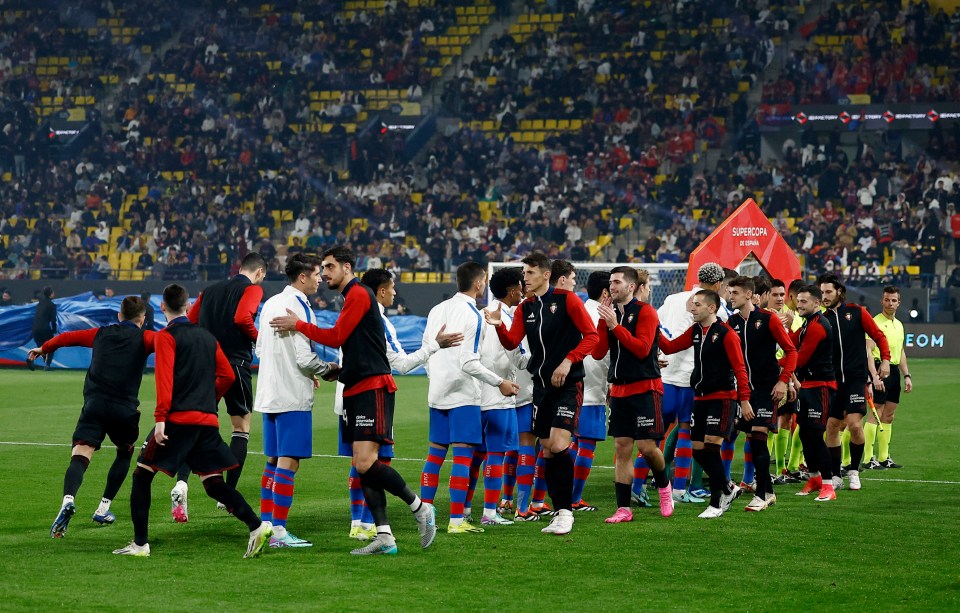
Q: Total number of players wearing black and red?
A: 10